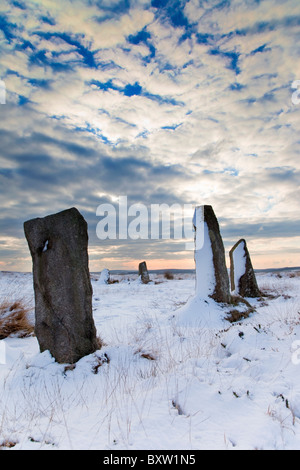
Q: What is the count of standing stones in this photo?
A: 5